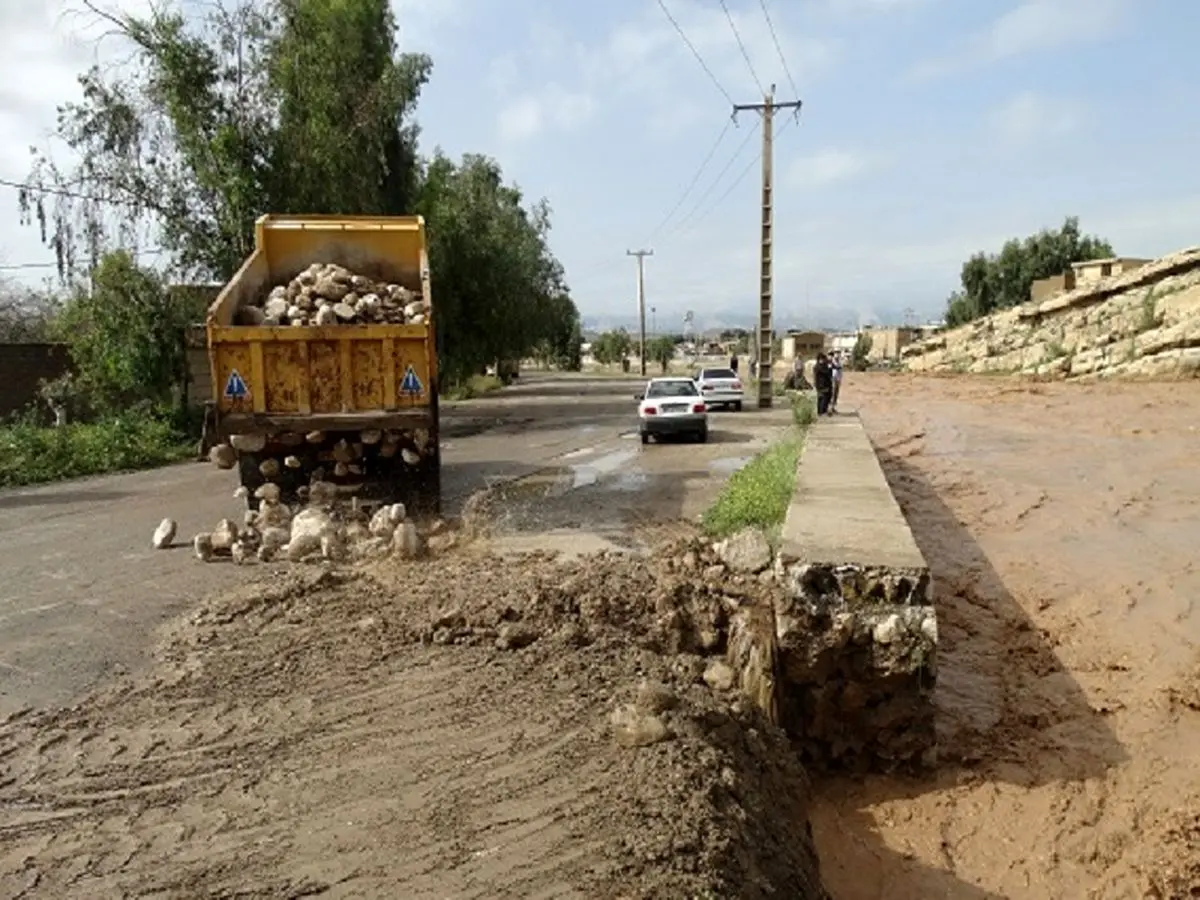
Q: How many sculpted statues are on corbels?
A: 0